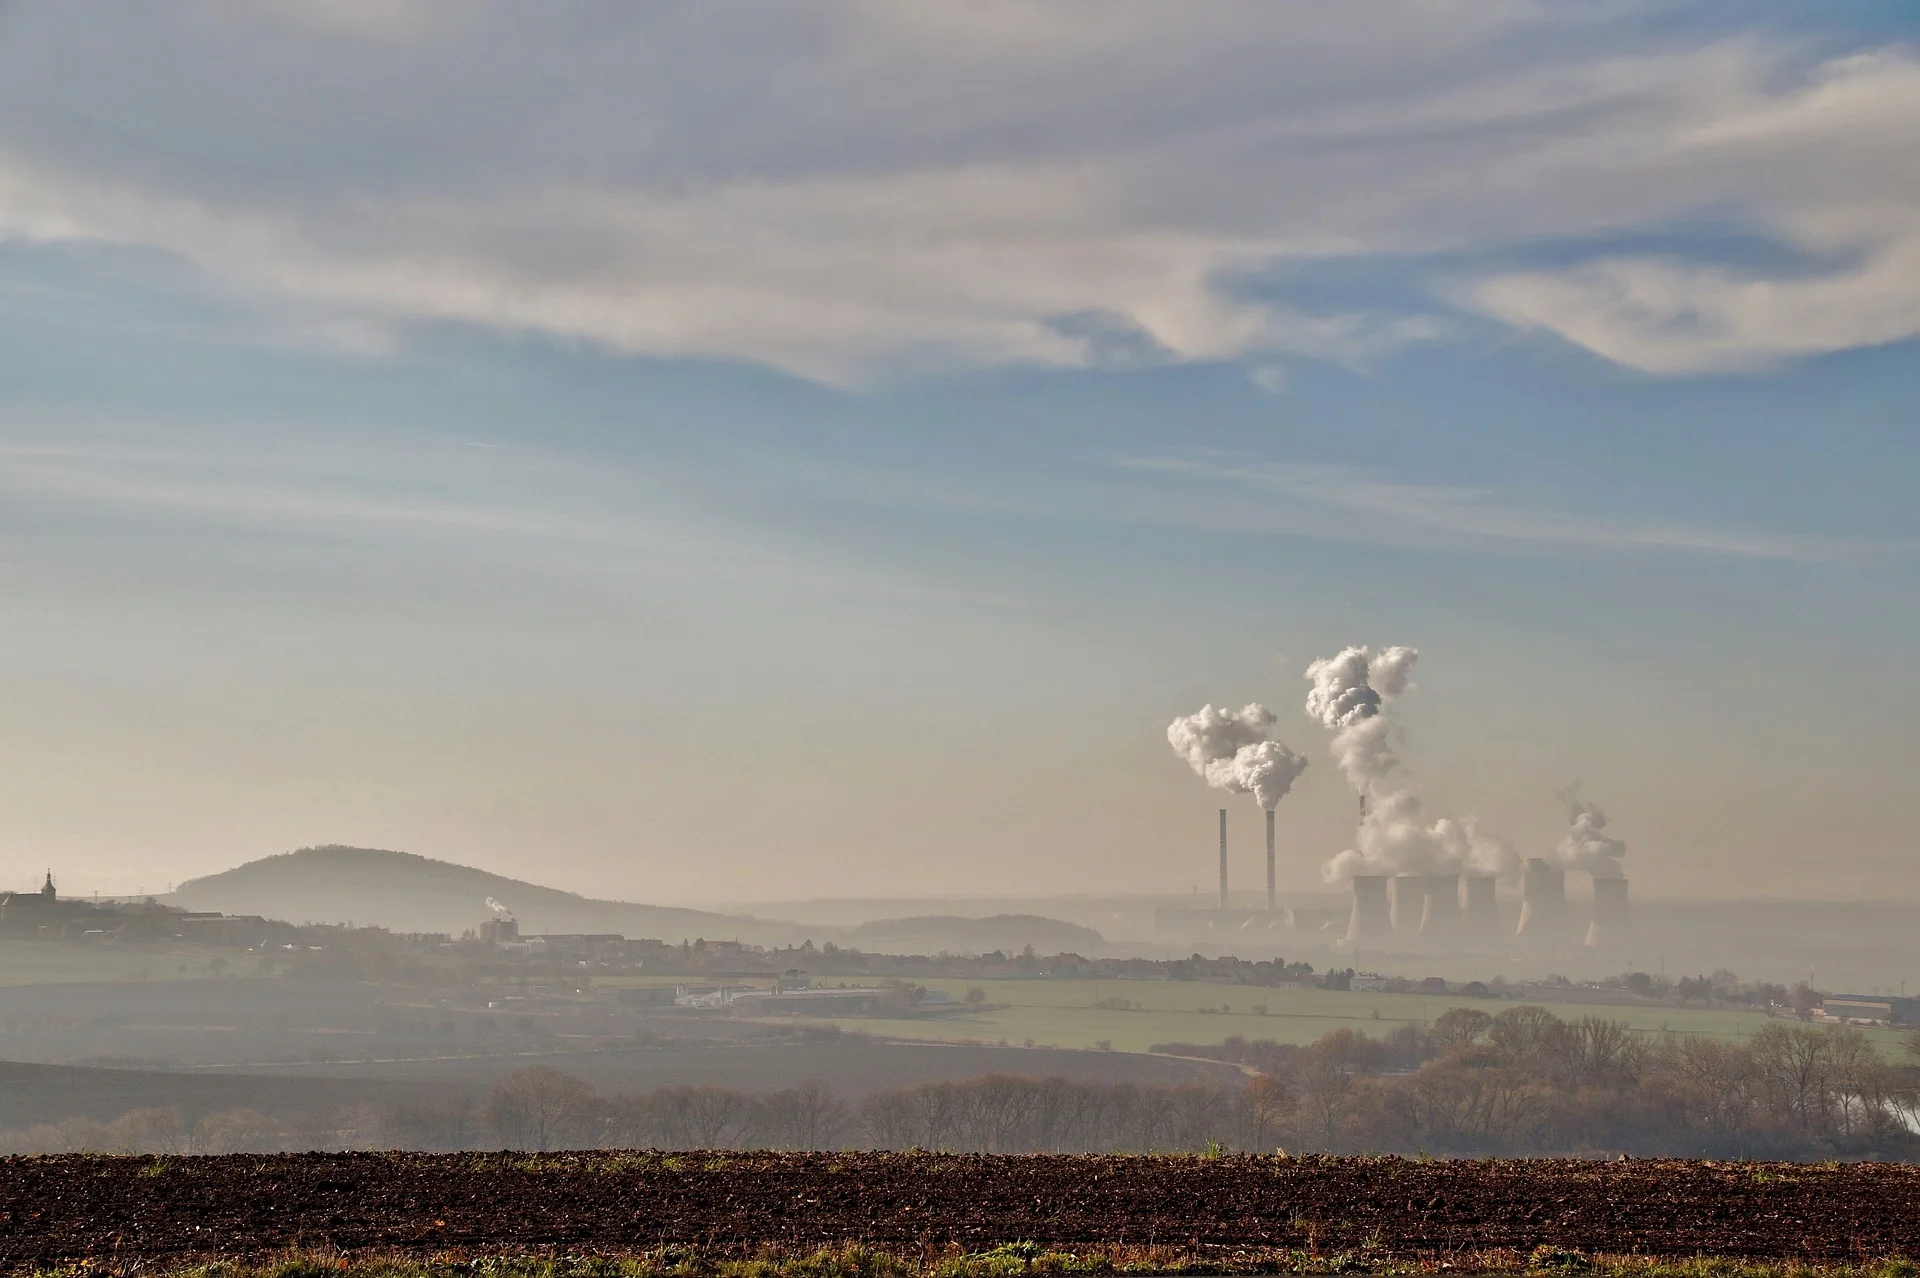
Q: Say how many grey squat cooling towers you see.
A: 6